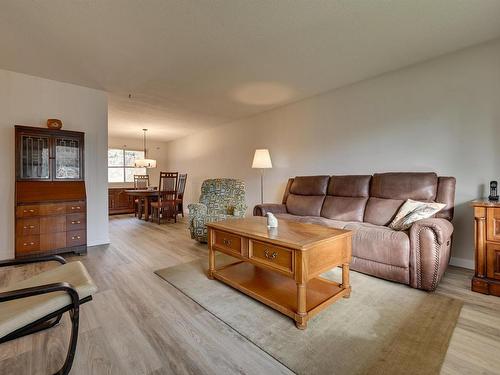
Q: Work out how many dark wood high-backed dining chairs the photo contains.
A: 3